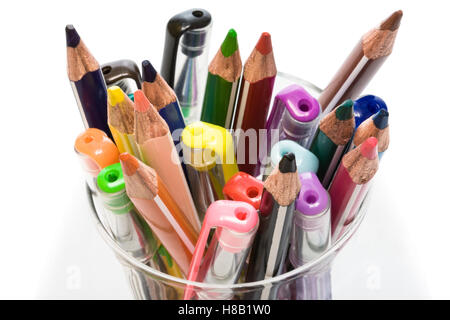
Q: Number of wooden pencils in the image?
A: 12